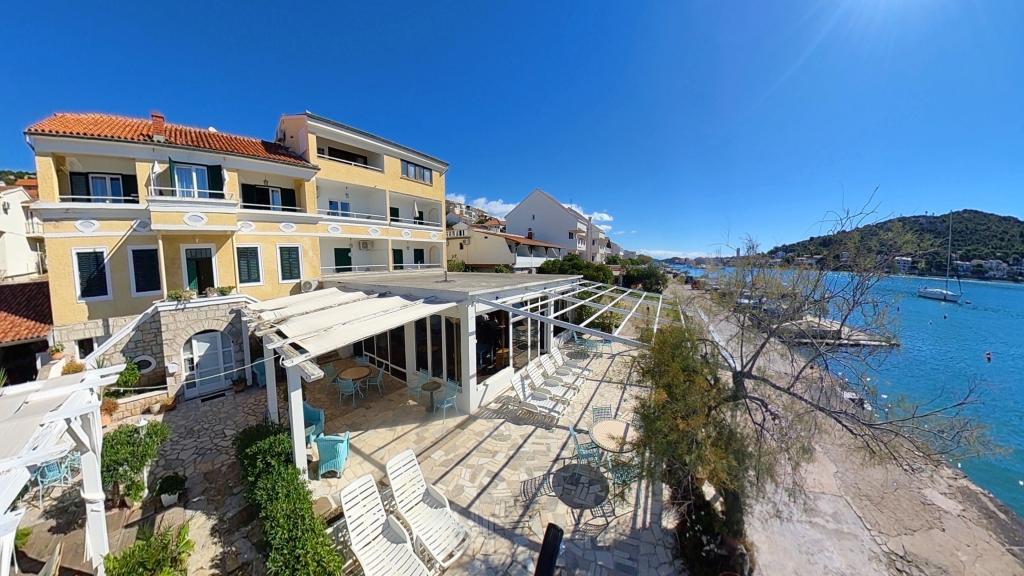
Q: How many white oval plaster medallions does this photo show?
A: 9